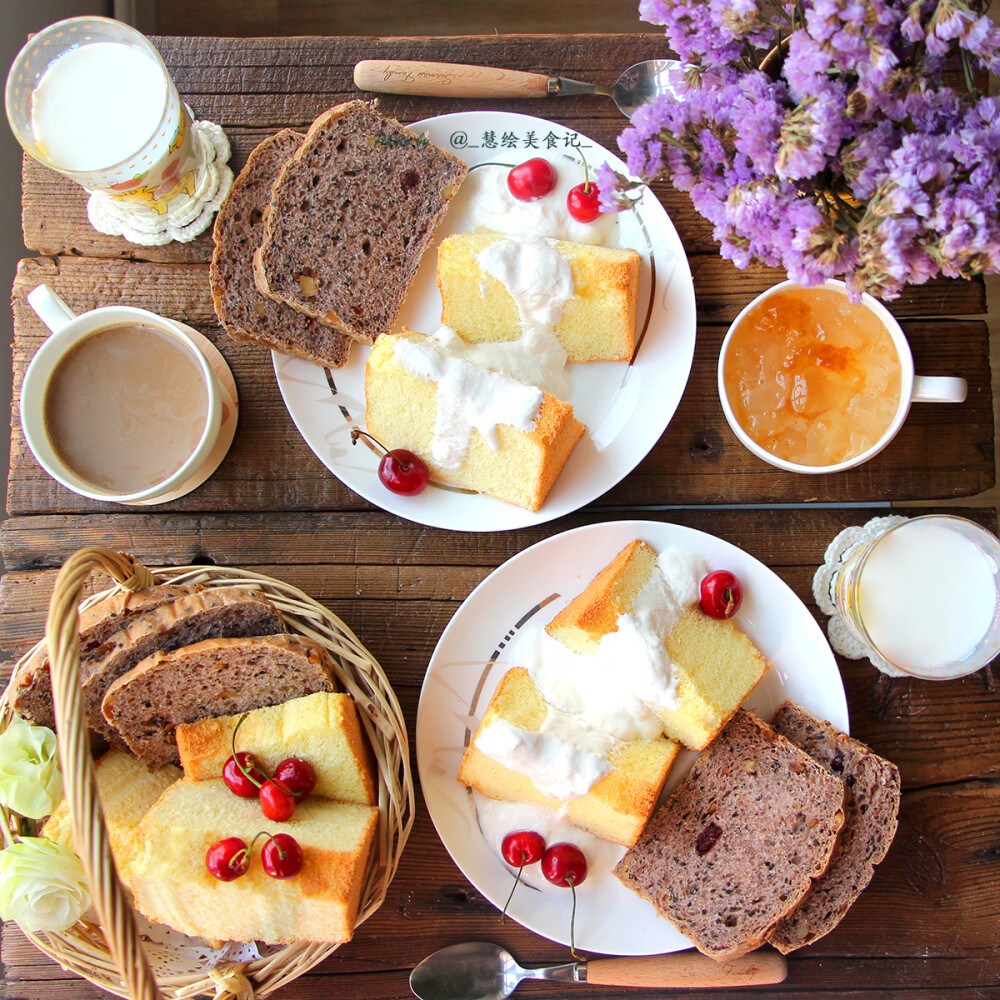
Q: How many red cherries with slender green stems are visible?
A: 11